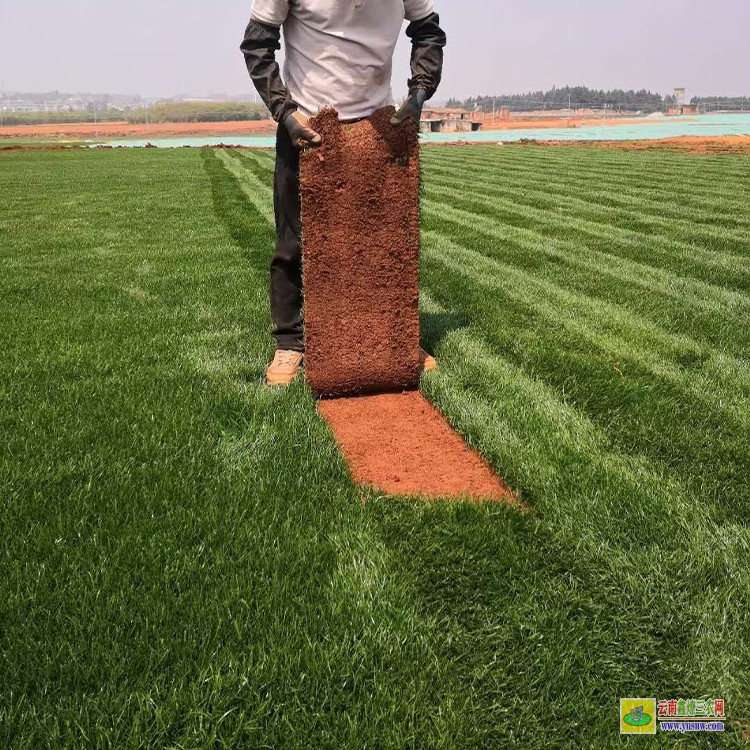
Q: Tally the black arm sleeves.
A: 2